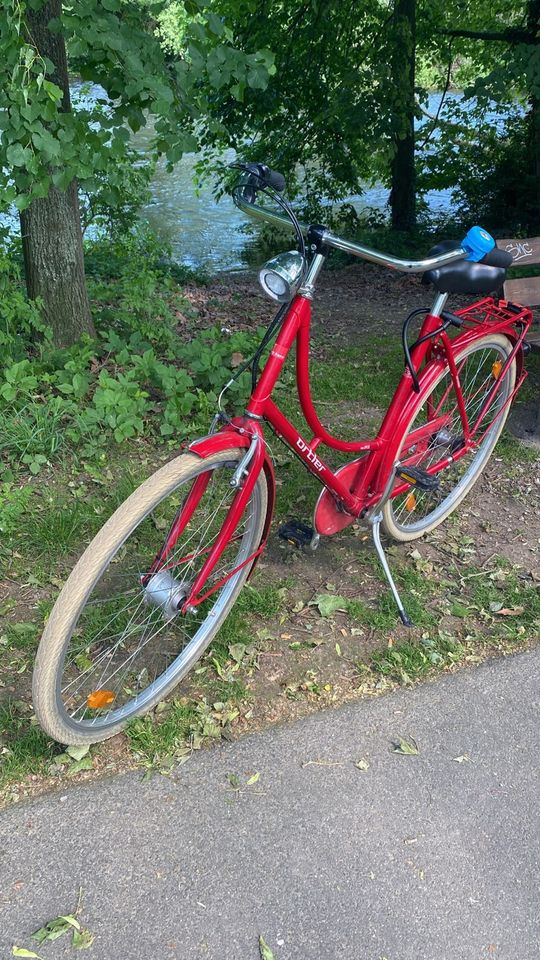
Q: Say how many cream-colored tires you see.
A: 2